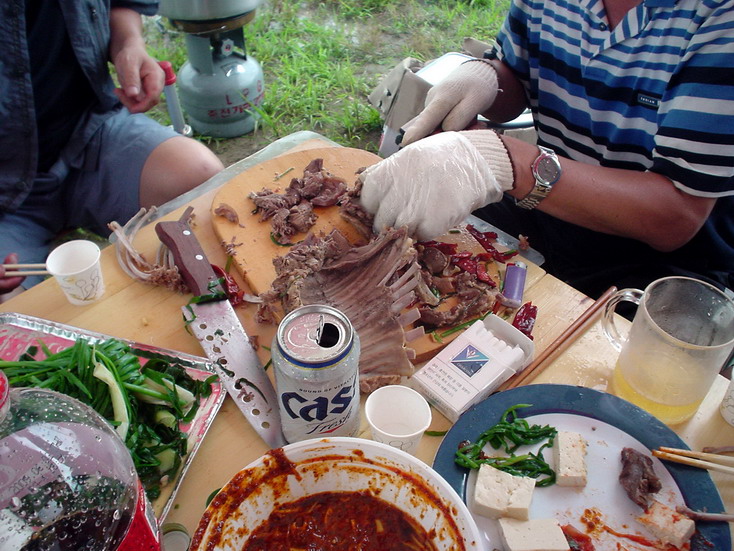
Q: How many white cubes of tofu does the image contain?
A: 4